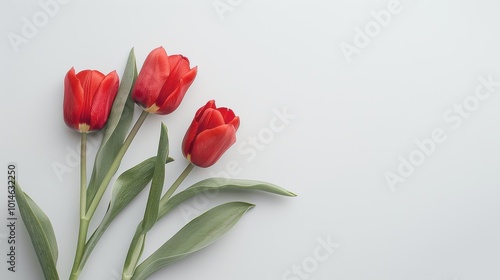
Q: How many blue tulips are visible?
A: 0